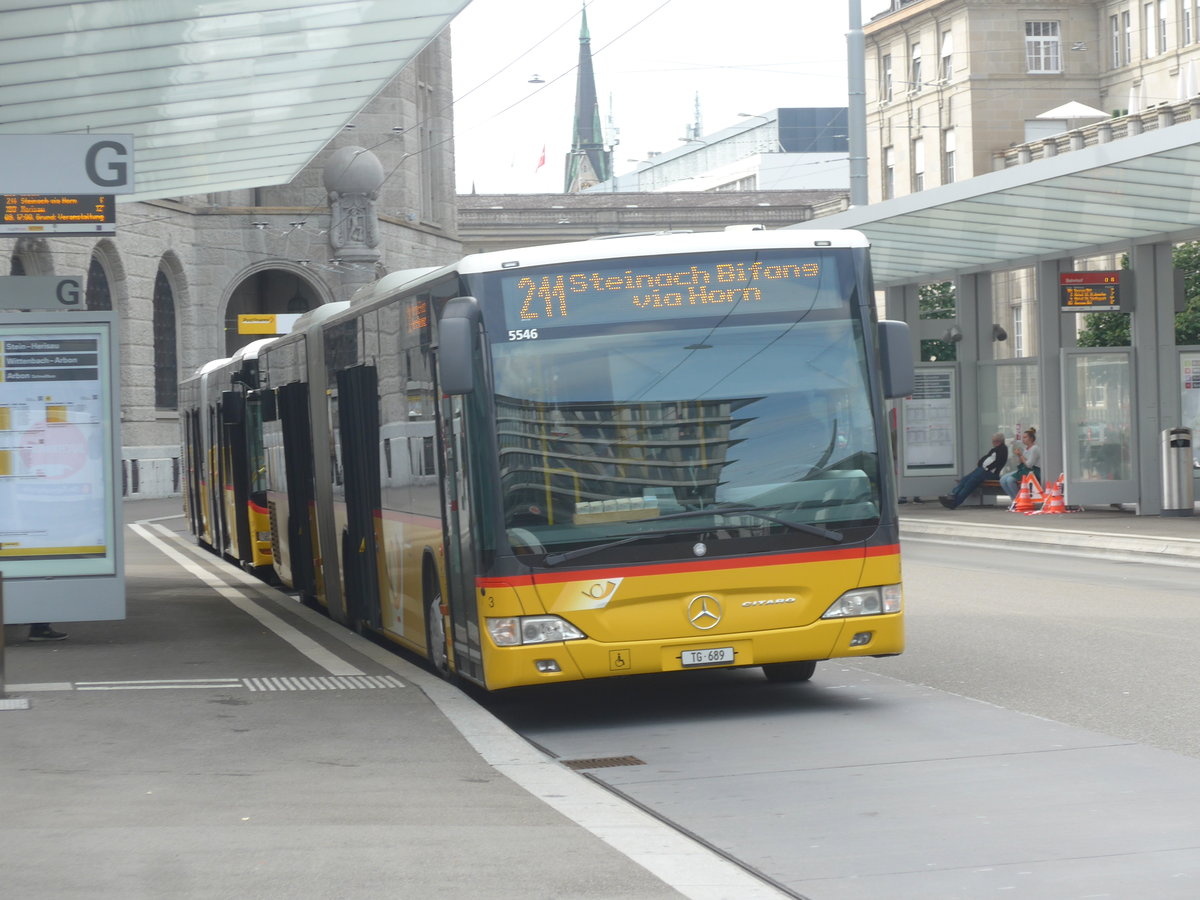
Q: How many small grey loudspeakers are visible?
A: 2